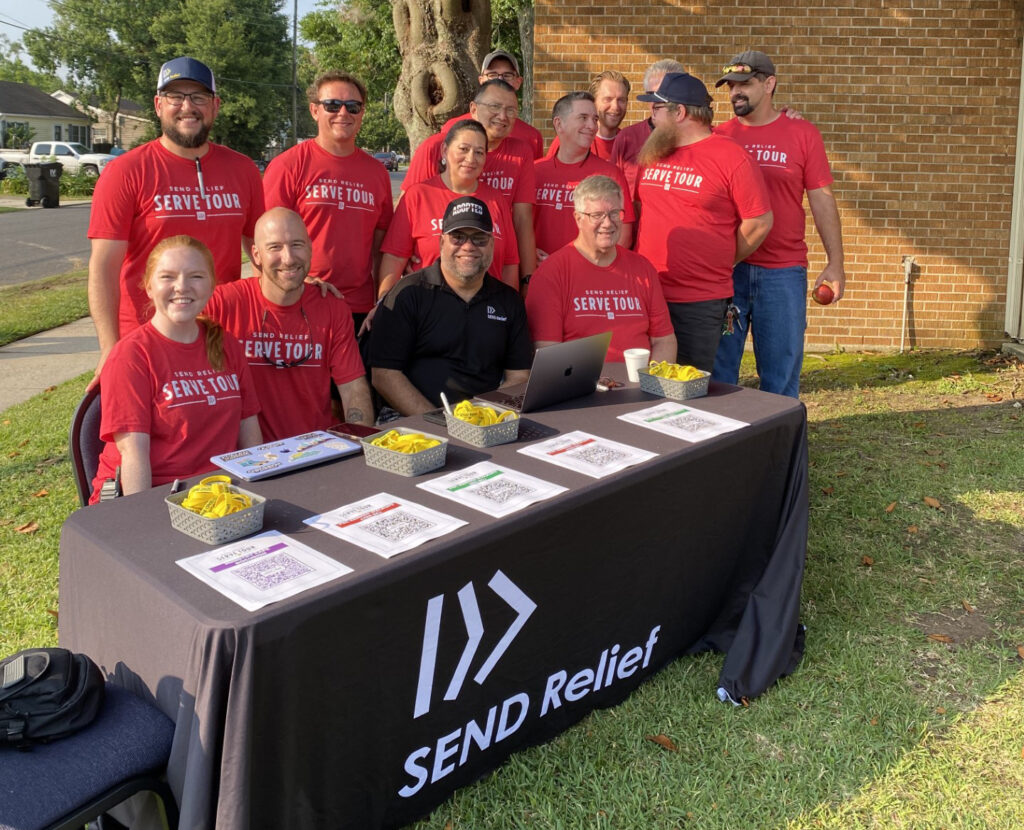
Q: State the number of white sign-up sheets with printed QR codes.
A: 5